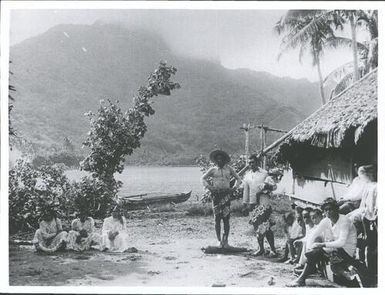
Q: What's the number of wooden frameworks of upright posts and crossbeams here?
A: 1